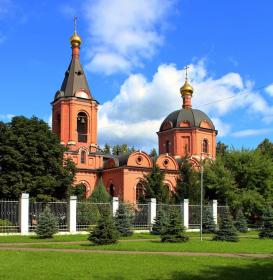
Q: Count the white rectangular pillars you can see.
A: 6